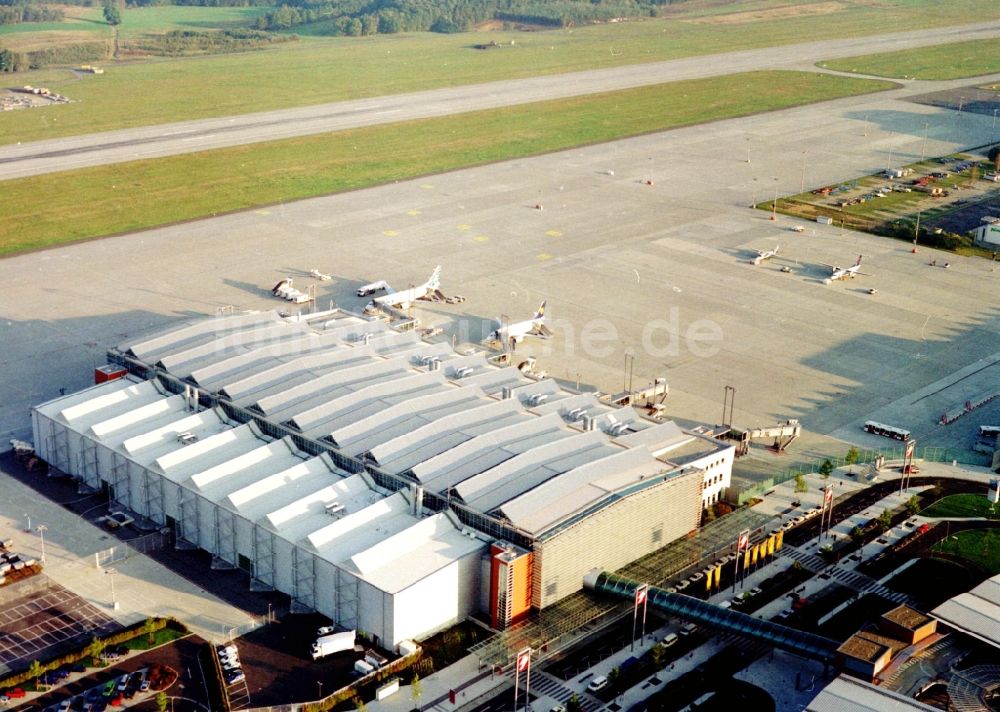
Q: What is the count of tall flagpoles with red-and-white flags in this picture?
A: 5